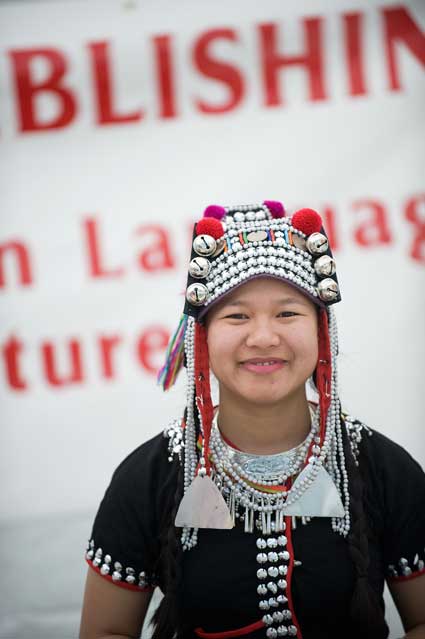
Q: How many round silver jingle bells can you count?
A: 6